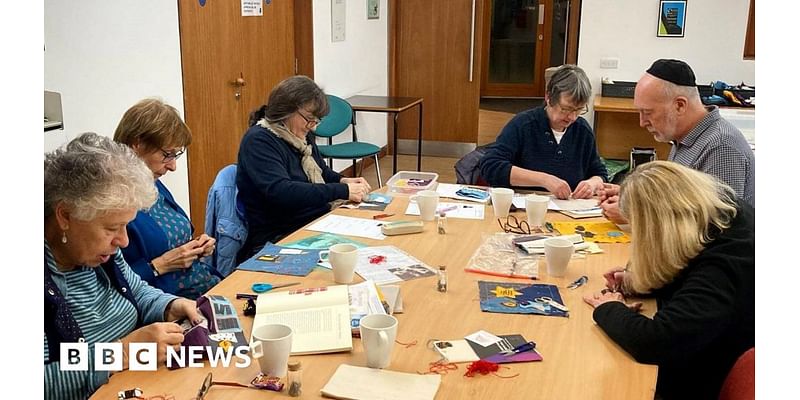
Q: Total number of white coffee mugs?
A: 7